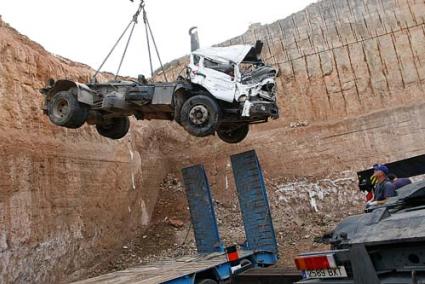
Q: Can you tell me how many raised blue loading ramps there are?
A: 2